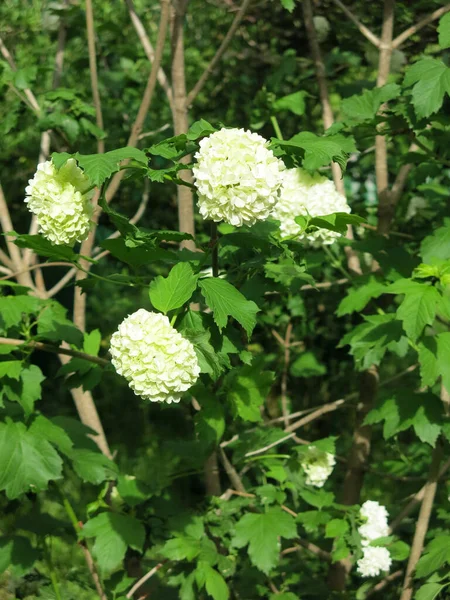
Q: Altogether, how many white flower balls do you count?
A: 7